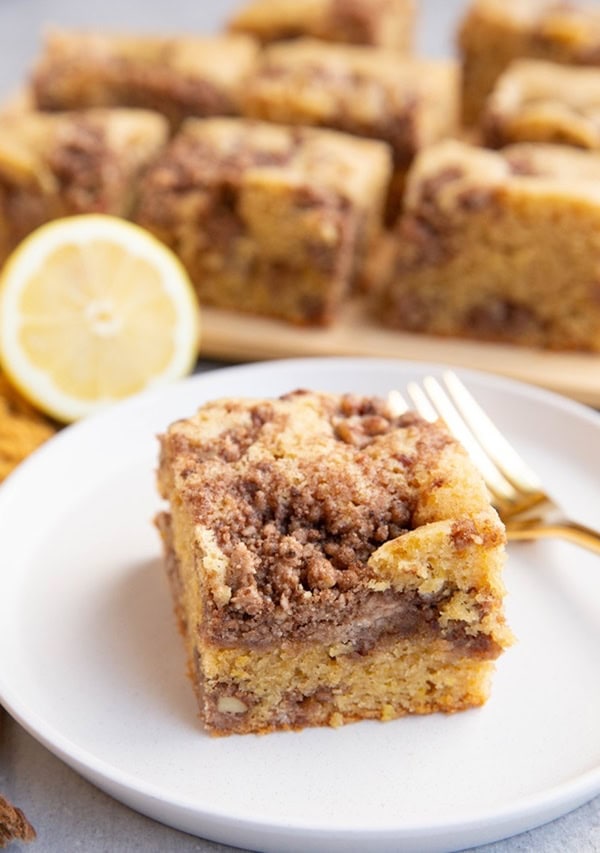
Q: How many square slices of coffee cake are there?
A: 9